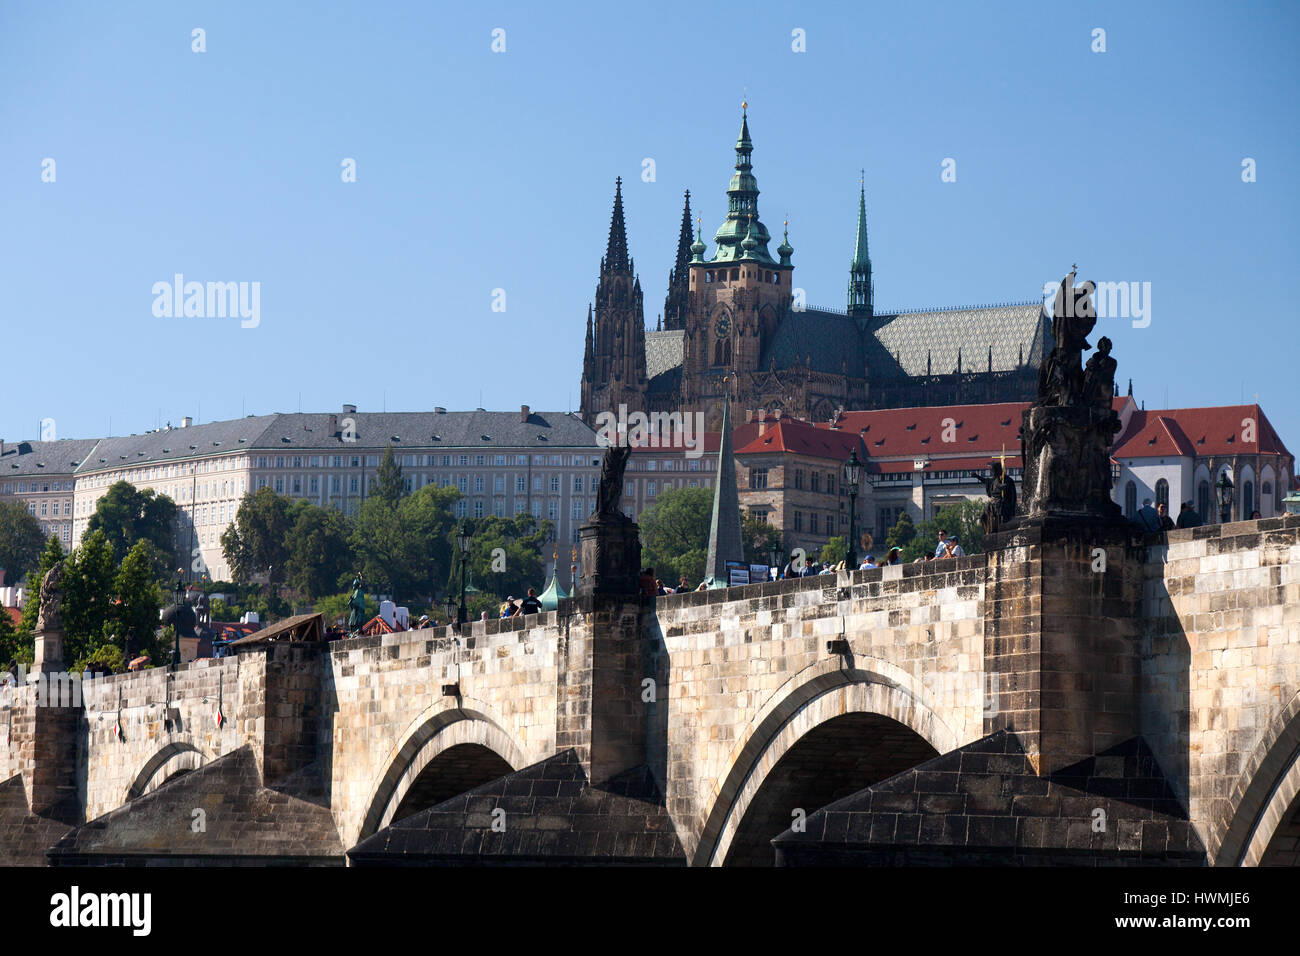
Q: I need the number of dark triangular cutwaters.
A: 4